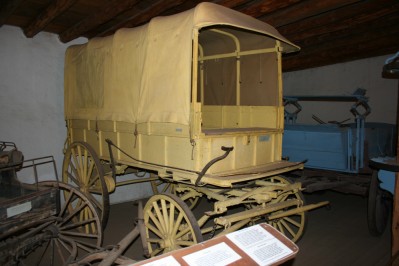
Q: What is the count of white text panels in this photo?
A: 3